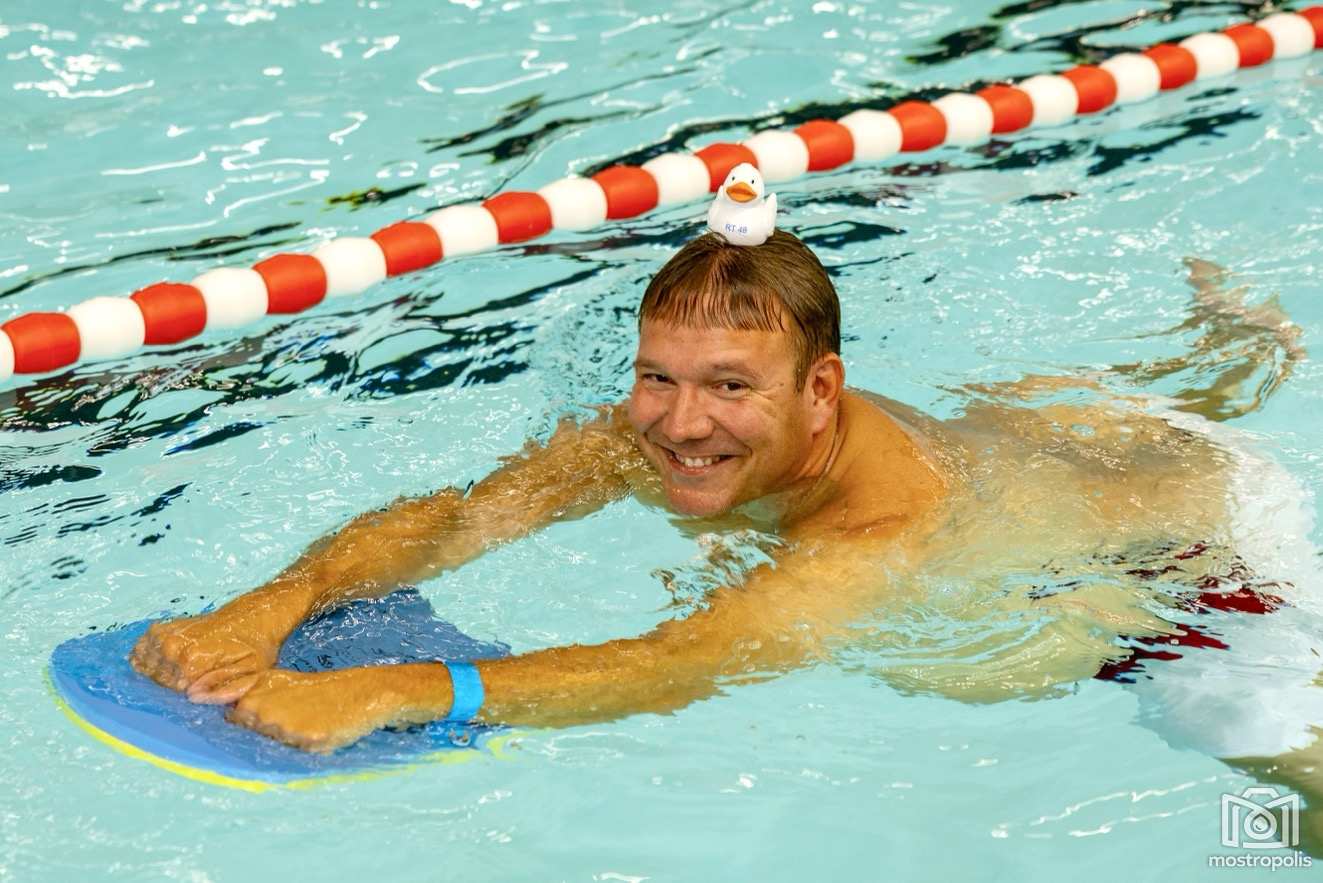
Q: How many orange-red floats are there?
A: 14